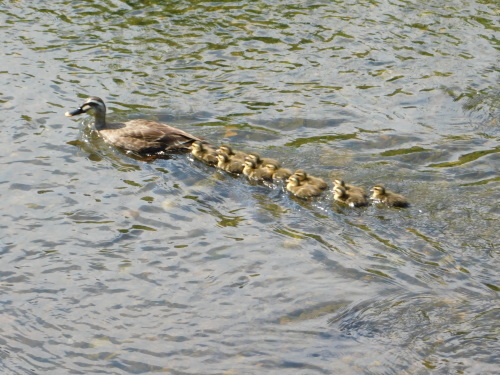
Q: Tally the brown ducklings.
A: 11